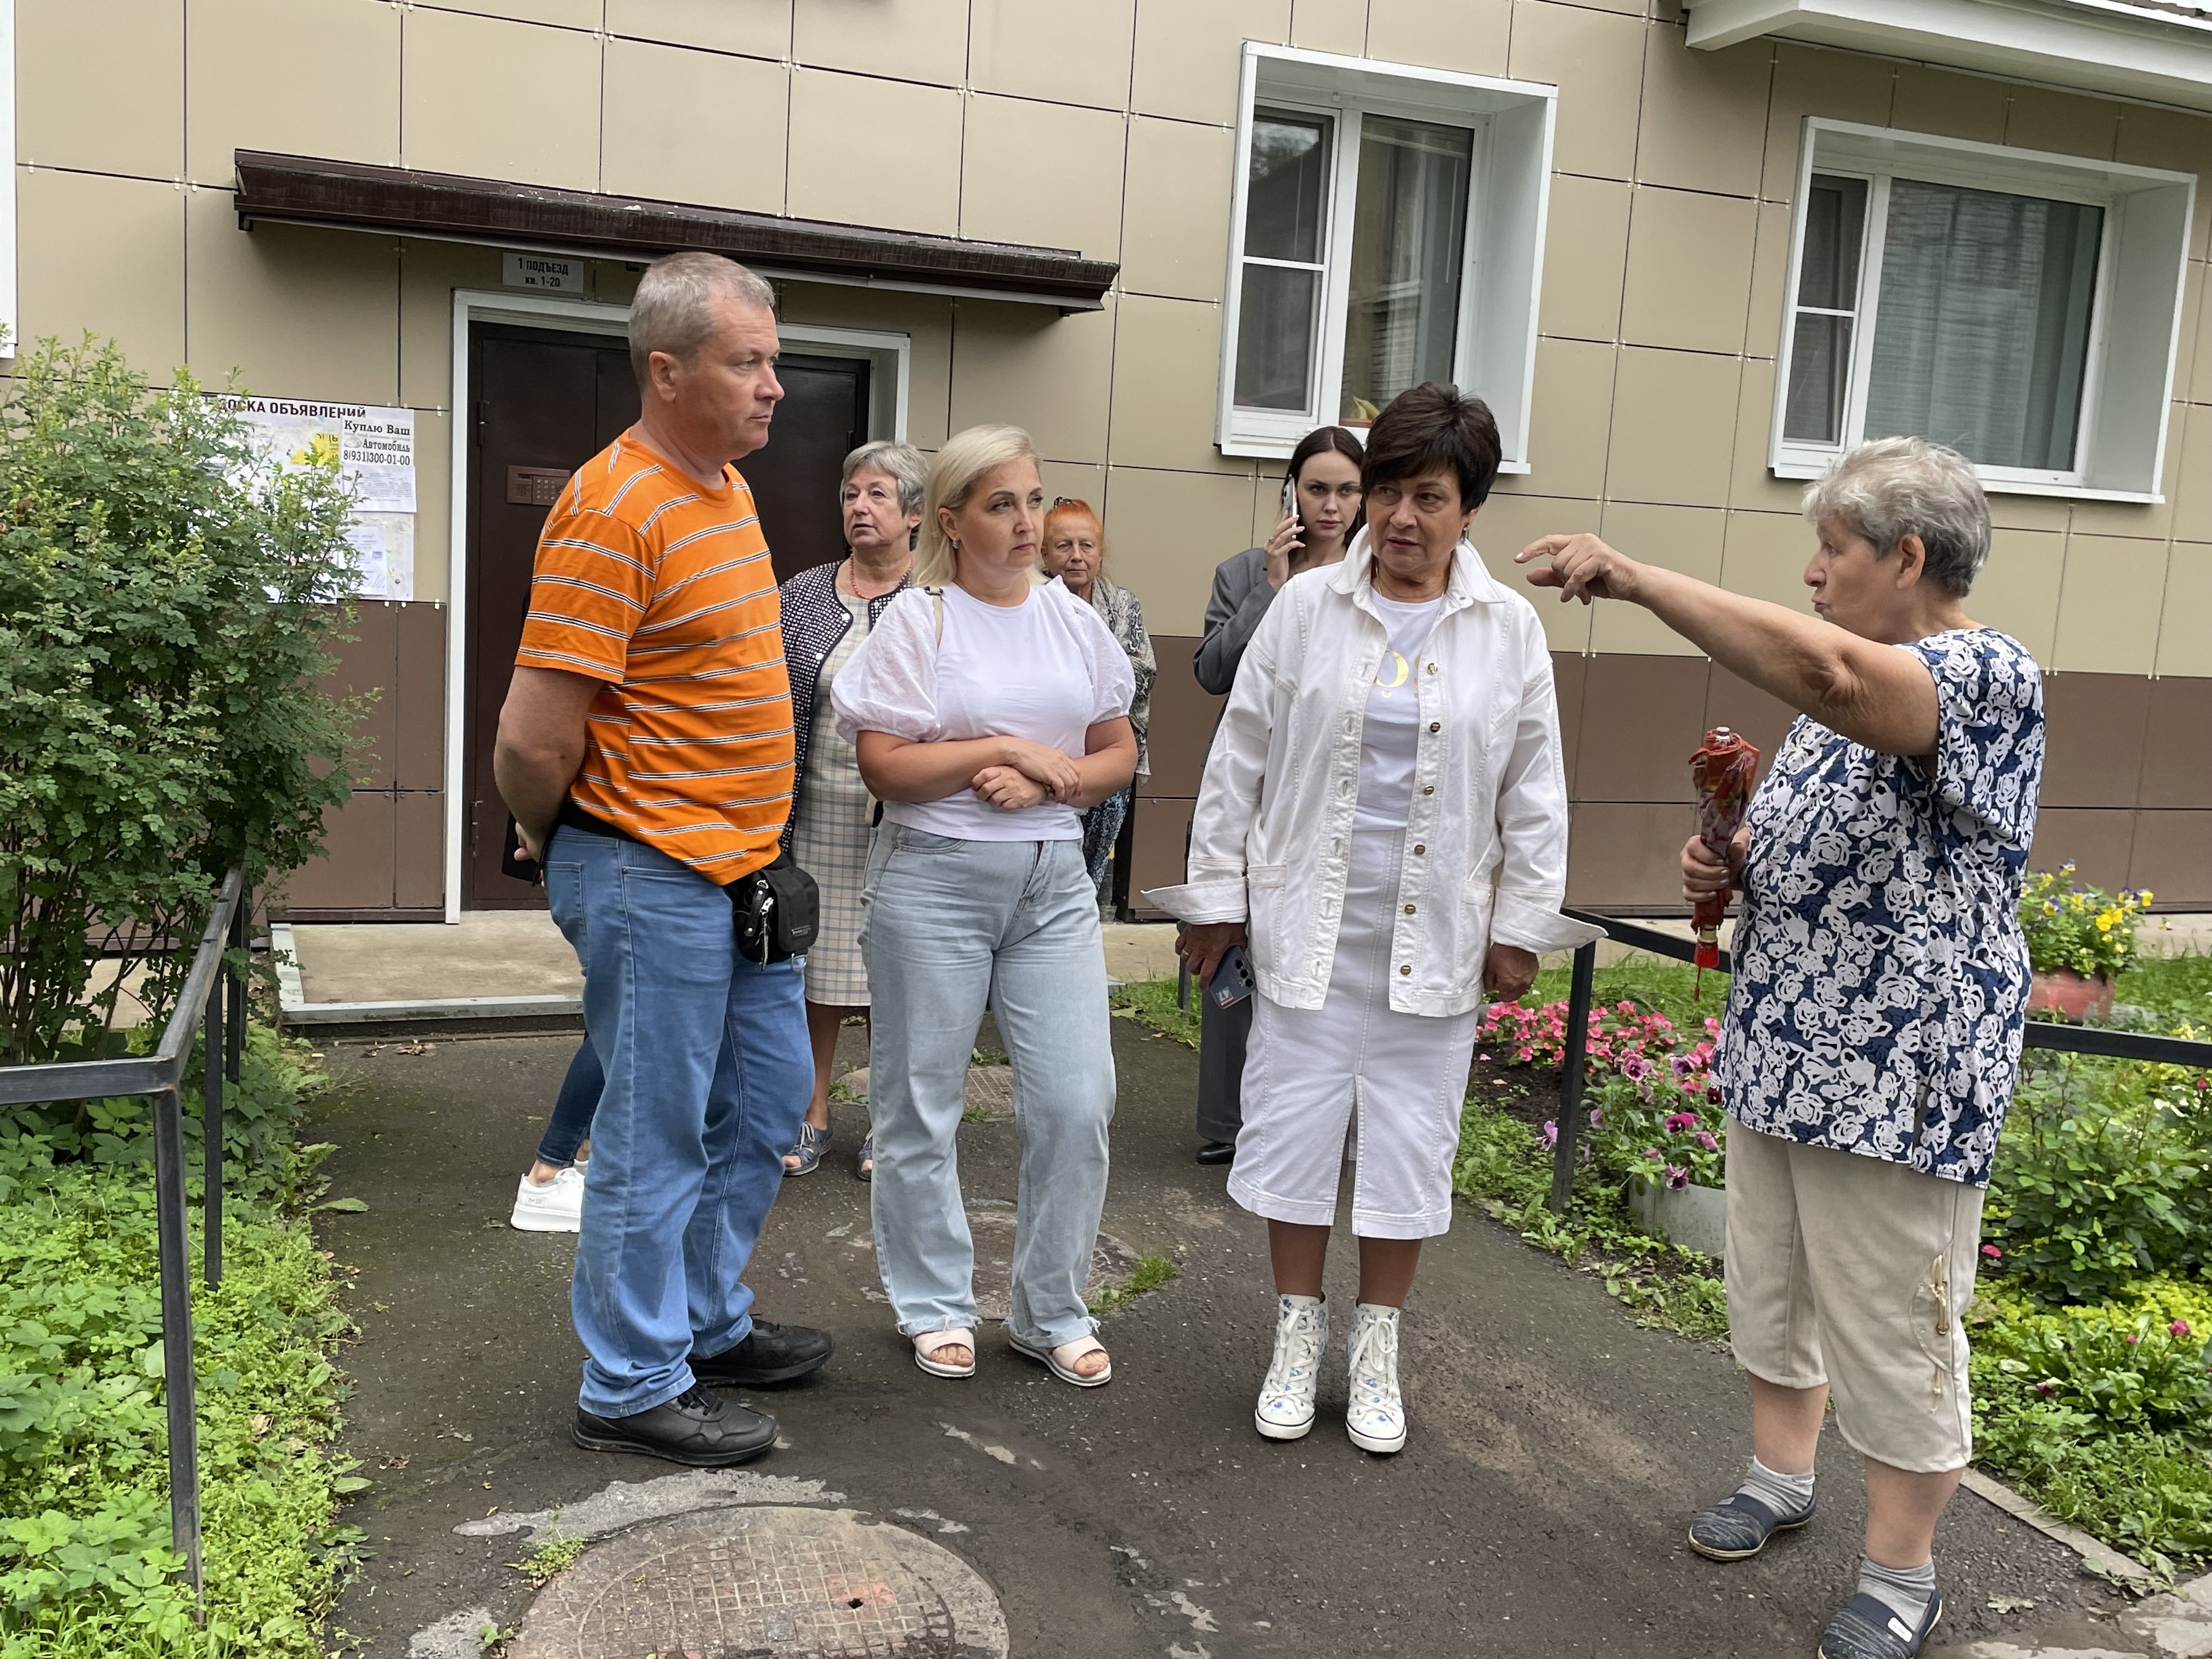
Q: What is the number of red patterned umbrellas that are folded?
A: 1